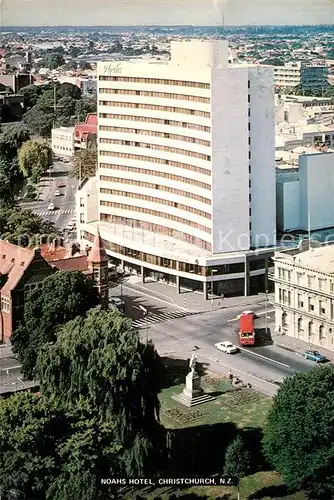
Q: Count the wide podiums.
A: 1